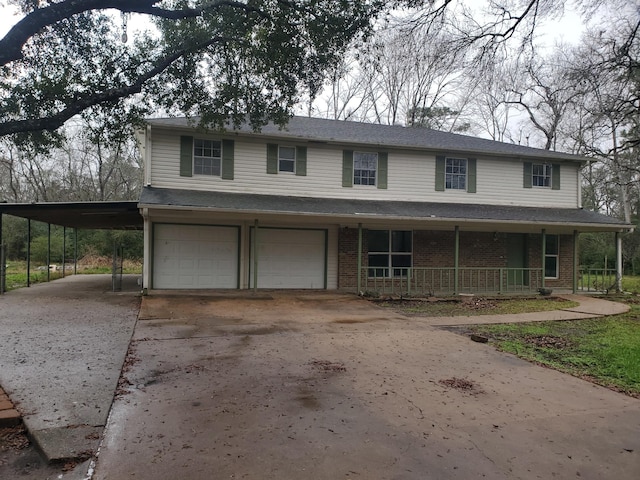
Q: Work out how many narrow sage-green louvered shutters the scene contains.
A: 10